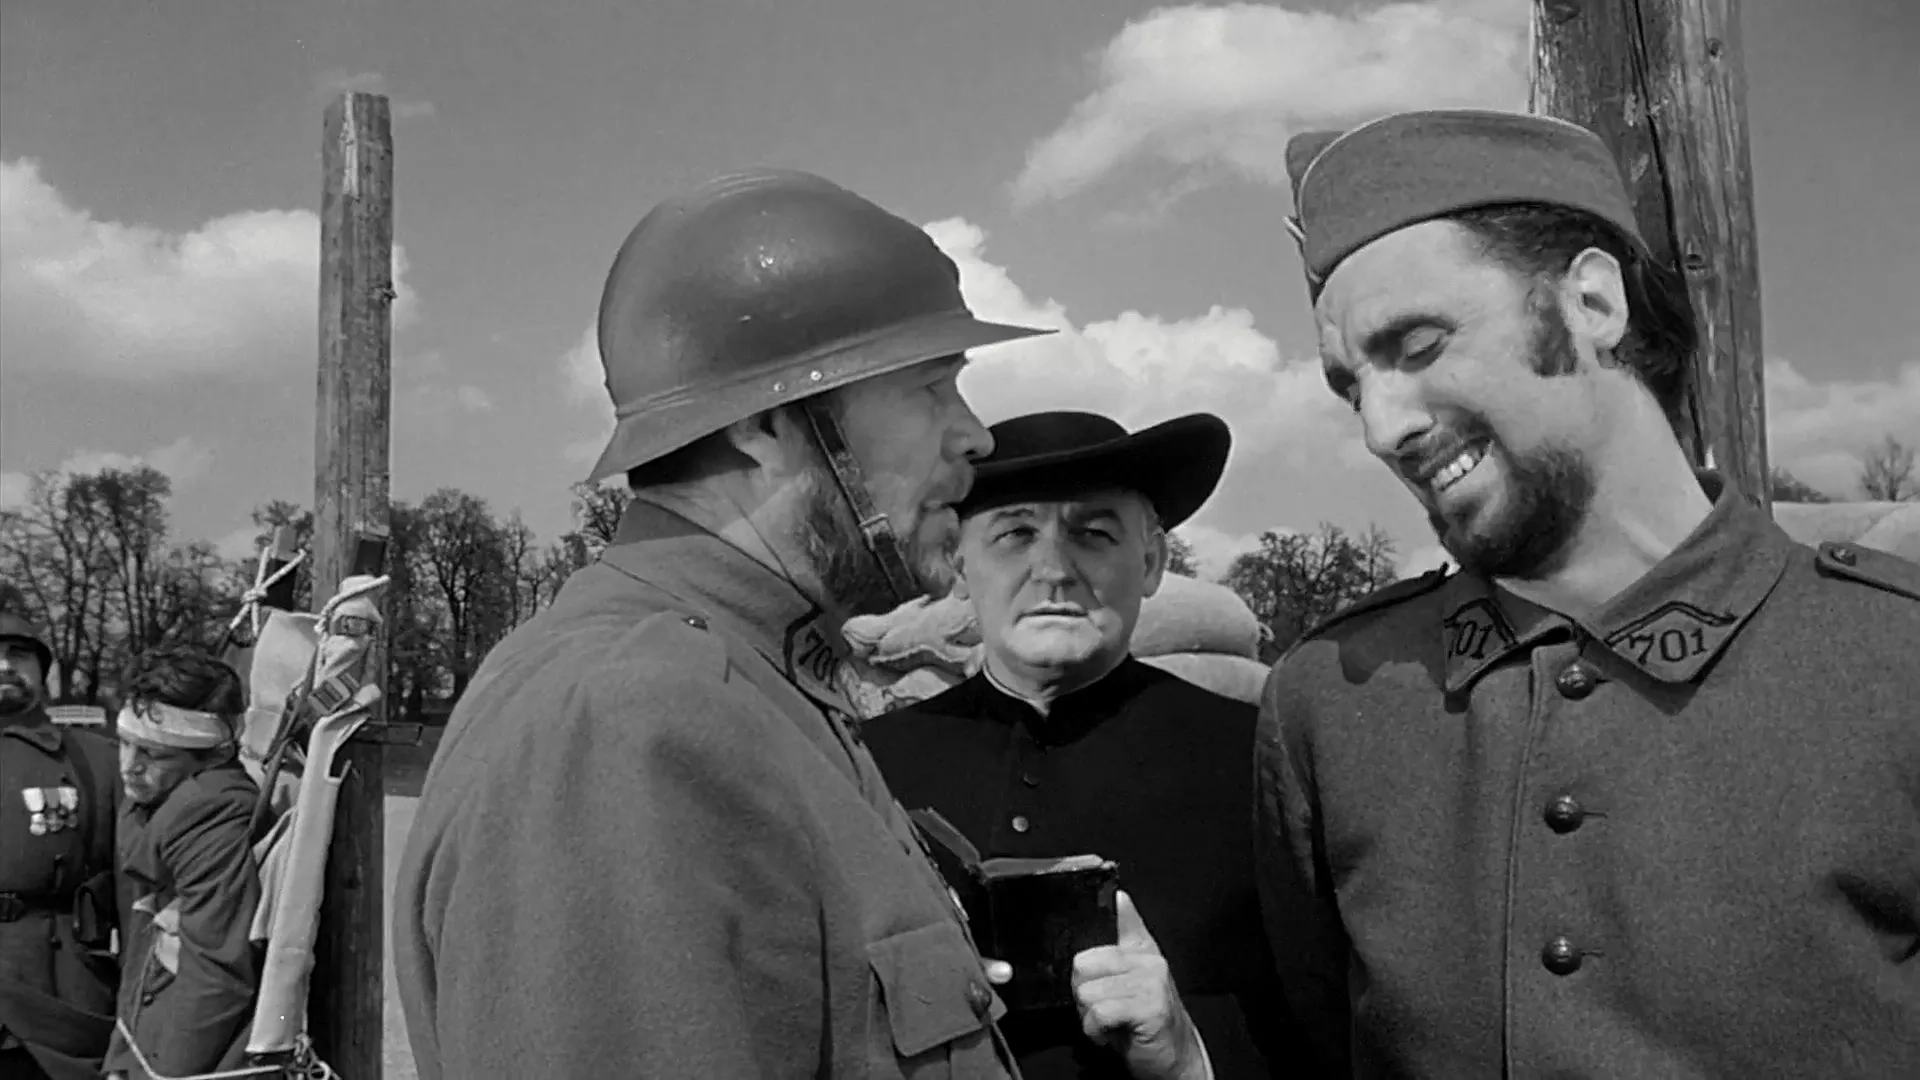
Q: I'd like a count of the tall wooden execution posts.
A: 2